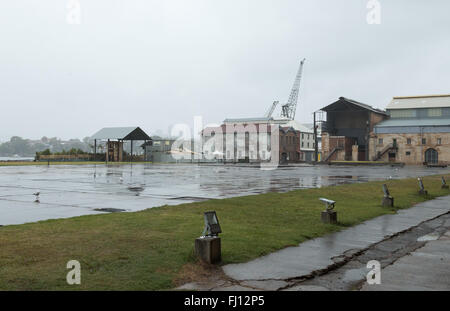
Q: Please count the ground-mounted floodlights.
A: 5